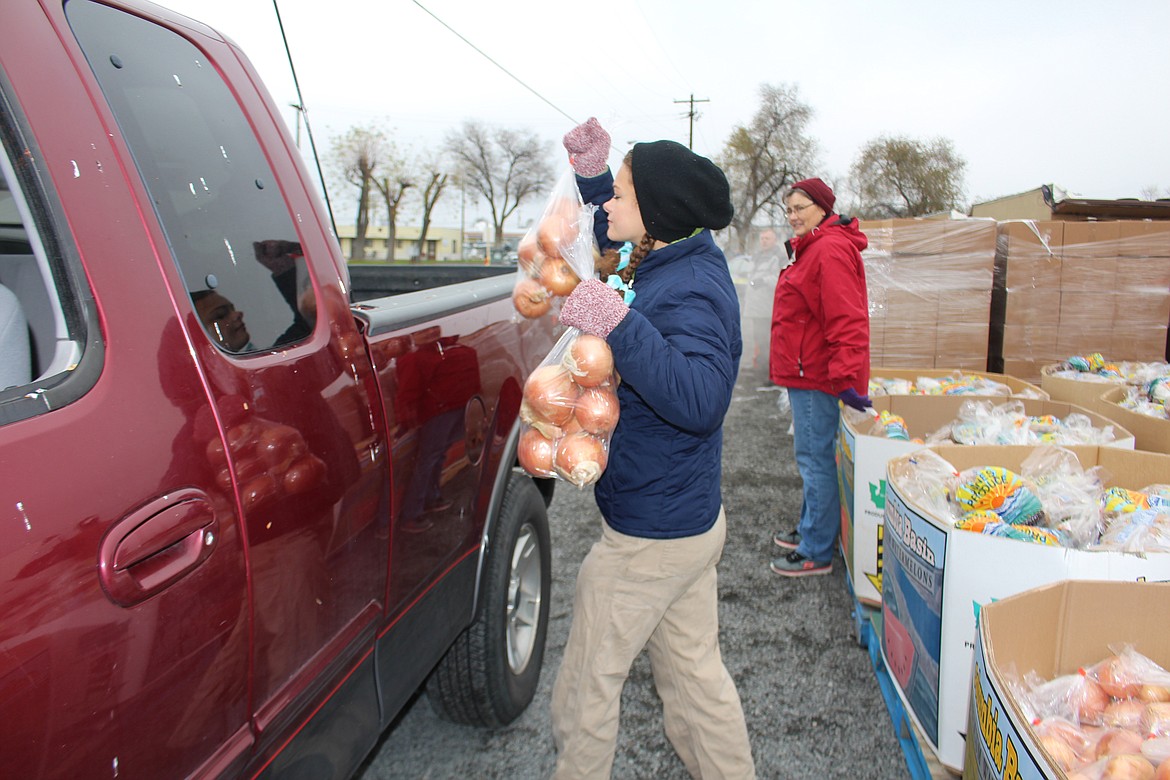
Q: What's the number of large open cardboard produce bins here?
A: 6